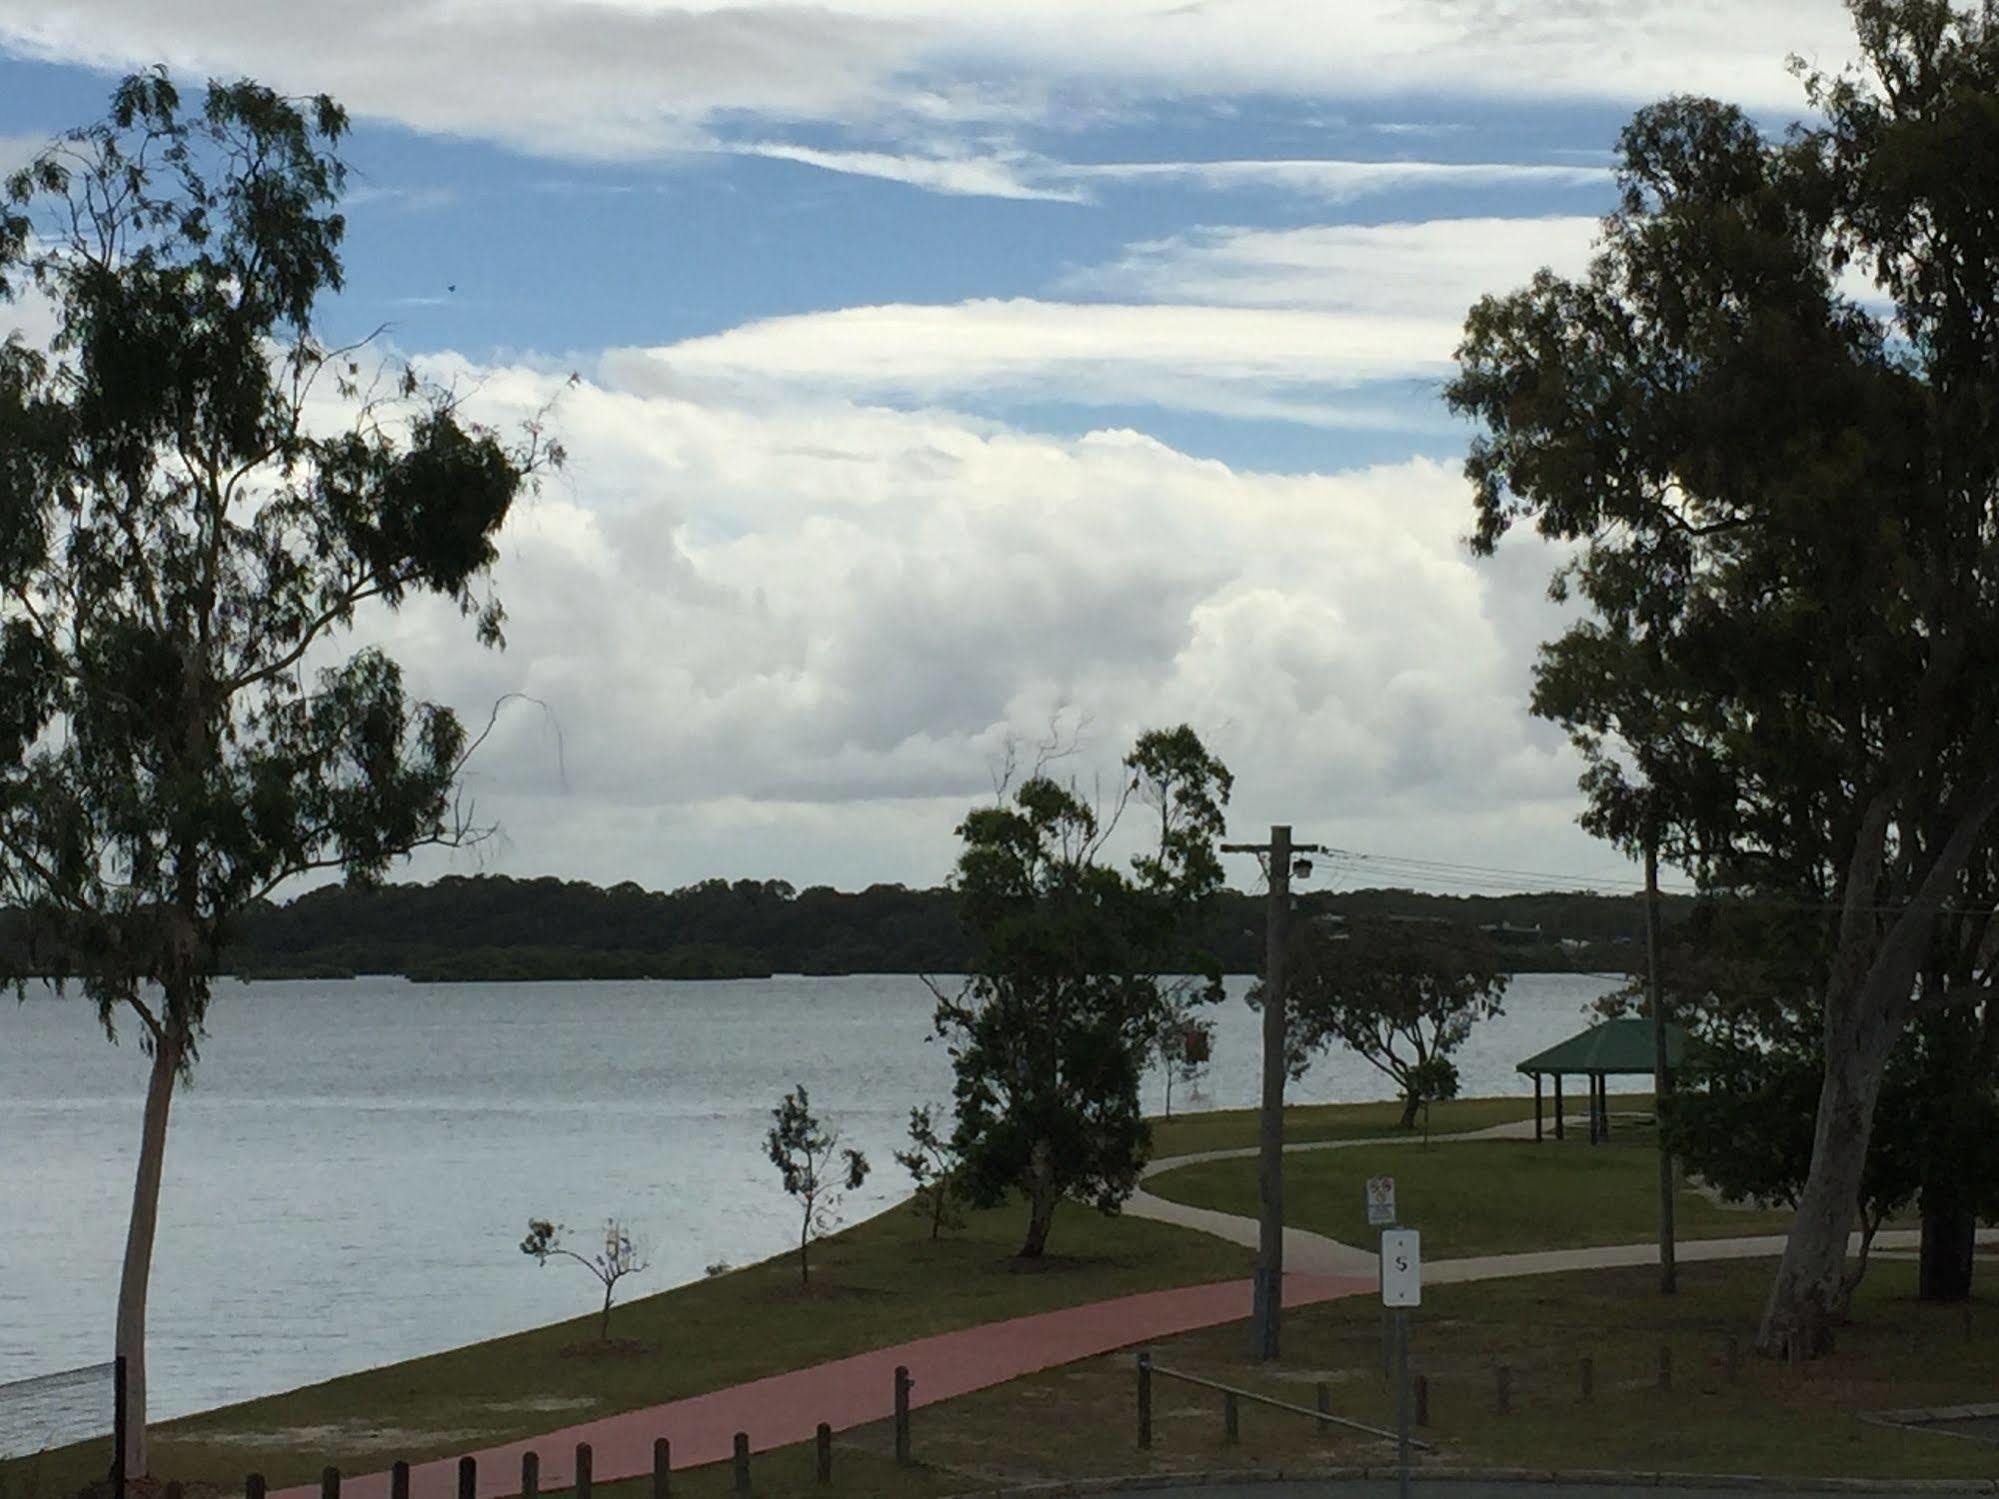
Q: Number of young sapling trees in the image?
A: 3